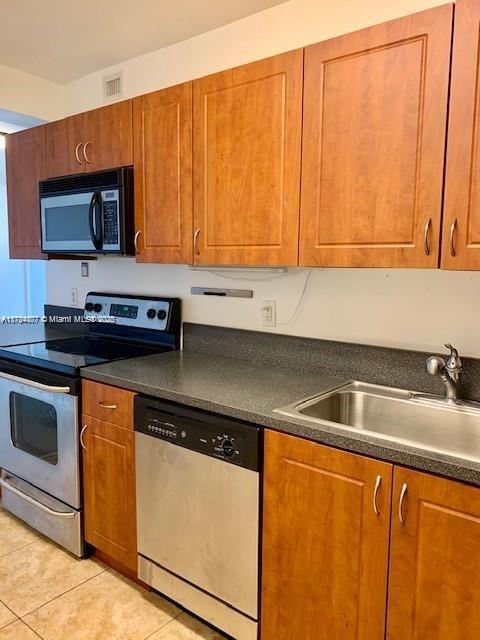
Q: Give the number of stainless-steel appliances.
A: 3